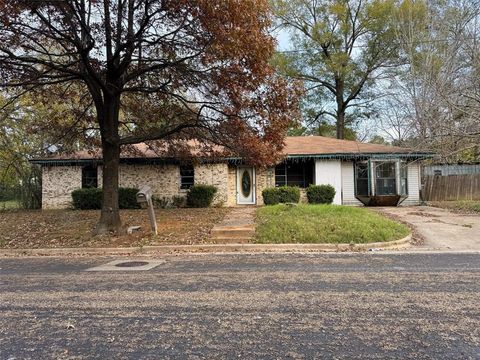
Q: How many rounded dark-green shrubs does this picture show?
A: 5